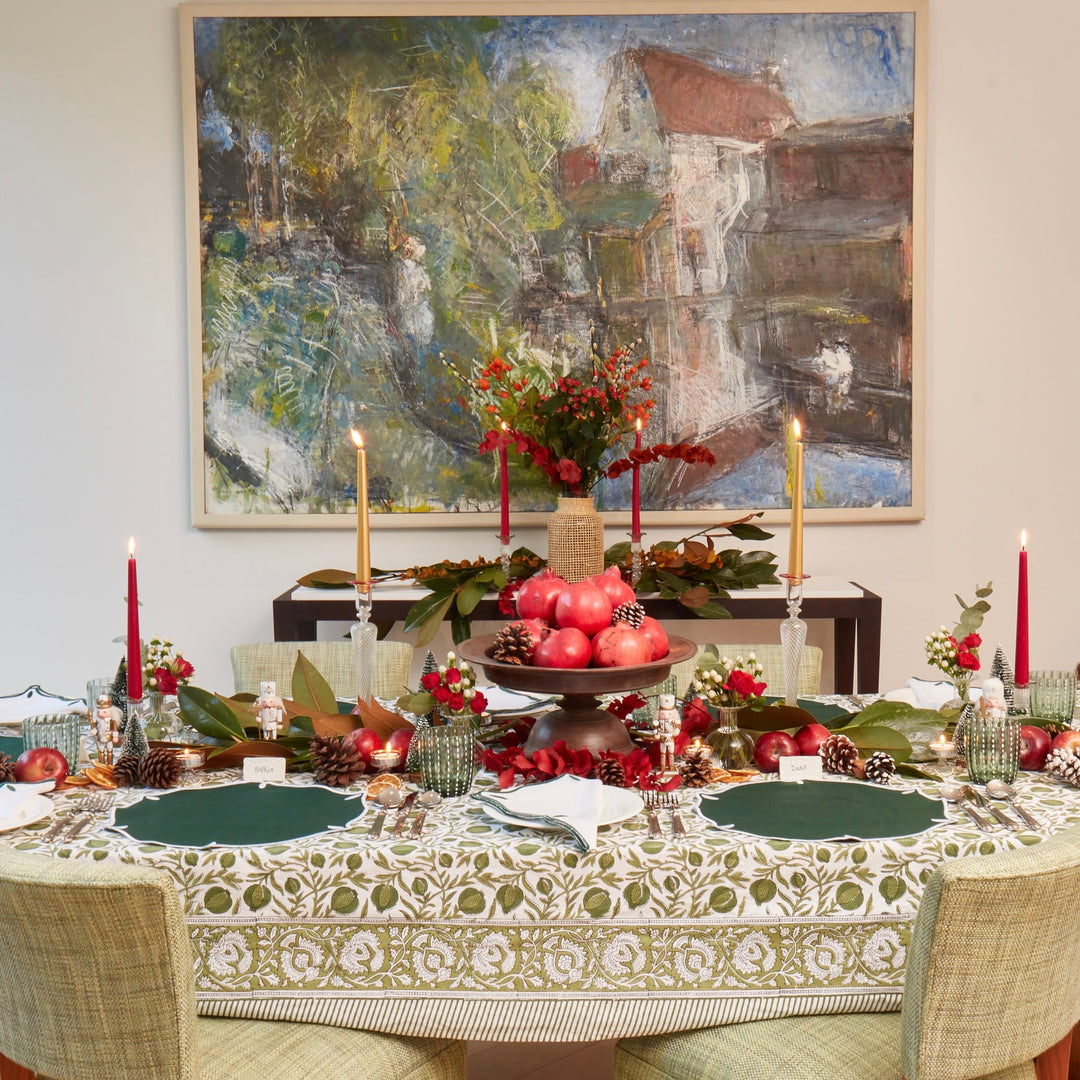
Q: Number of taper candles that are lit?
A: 6